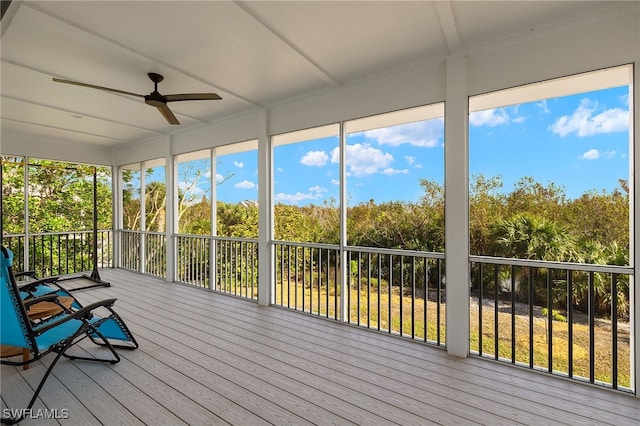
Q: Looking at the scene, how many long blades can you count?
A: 3